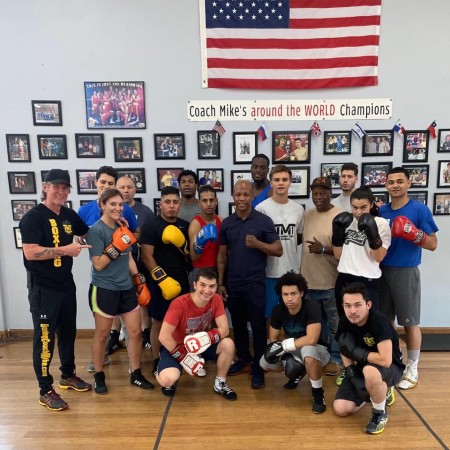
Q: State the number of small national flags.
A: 6